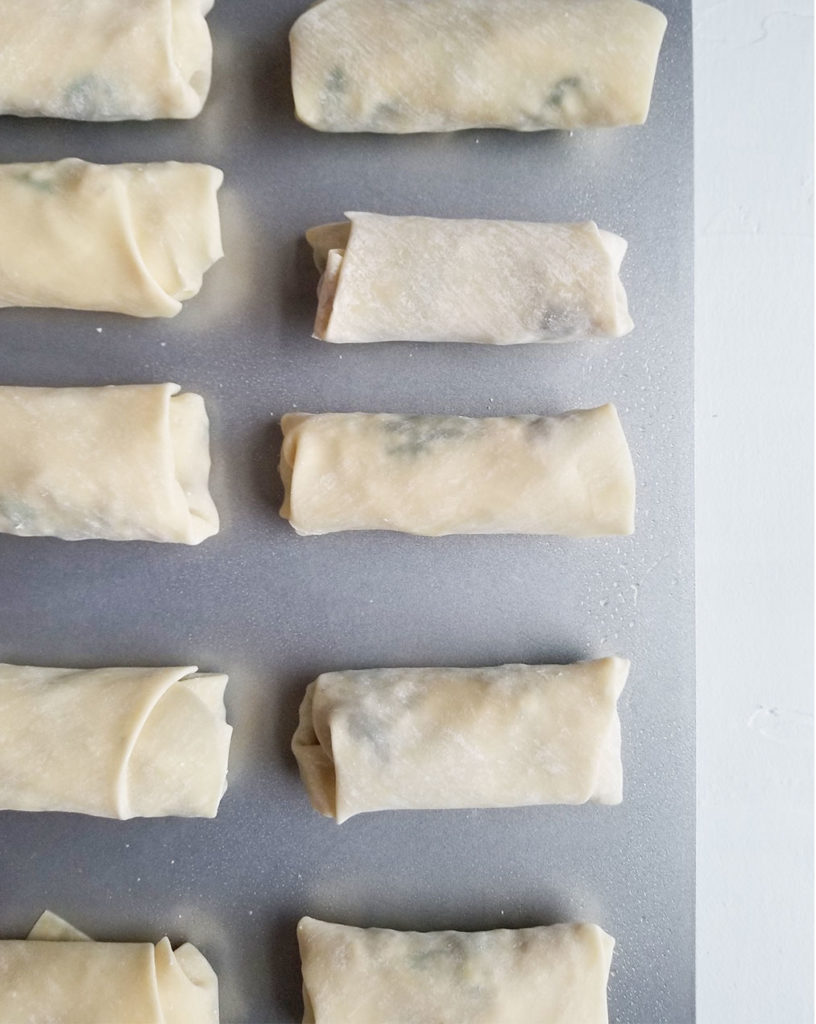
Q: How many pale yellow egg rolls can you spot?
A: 10